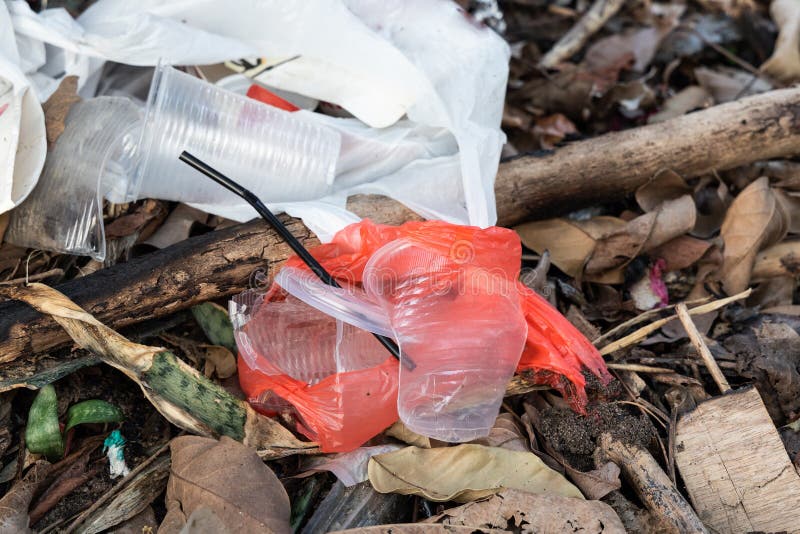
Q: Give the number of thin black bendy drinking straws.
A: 1